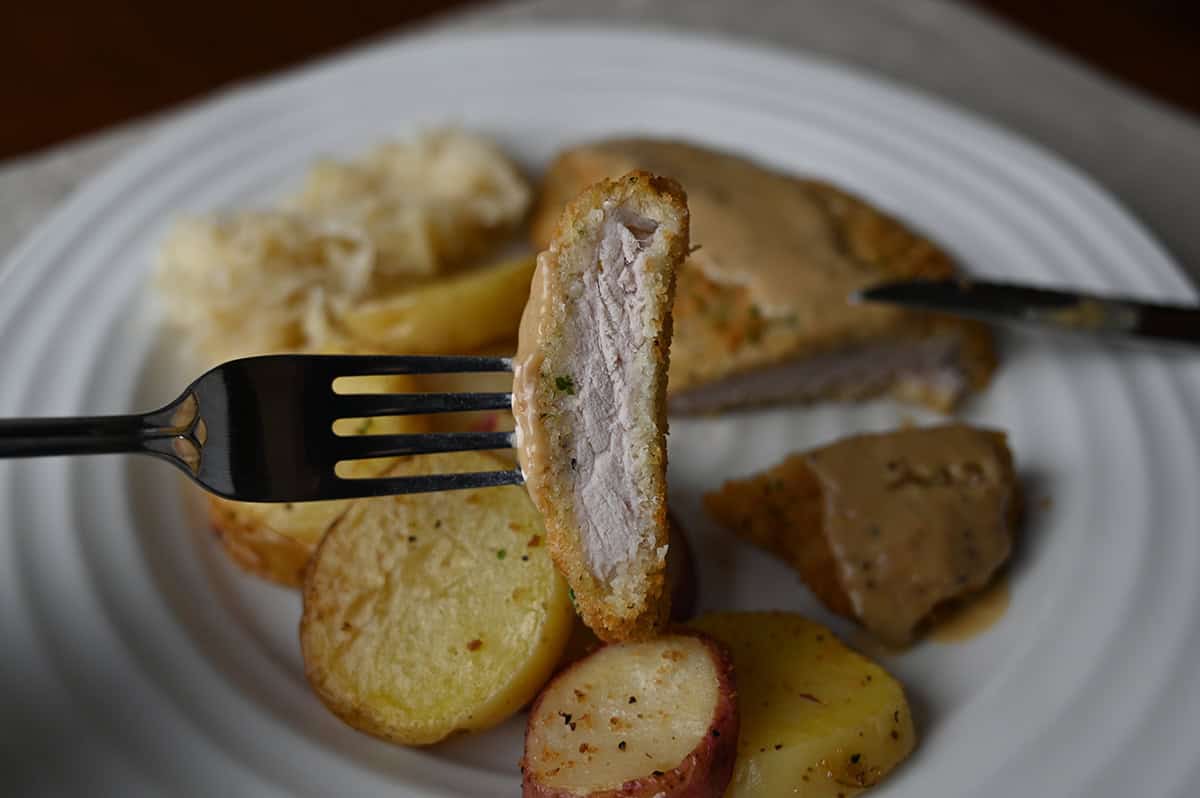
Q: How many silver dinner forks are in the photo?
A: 1